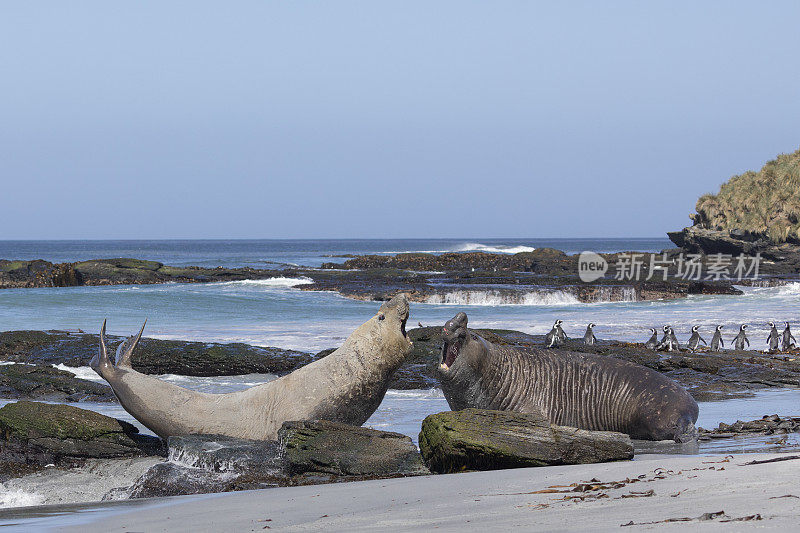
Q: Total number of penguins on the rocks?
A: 11